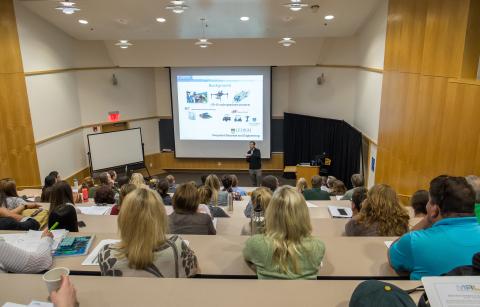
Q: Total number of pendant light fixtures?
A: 6